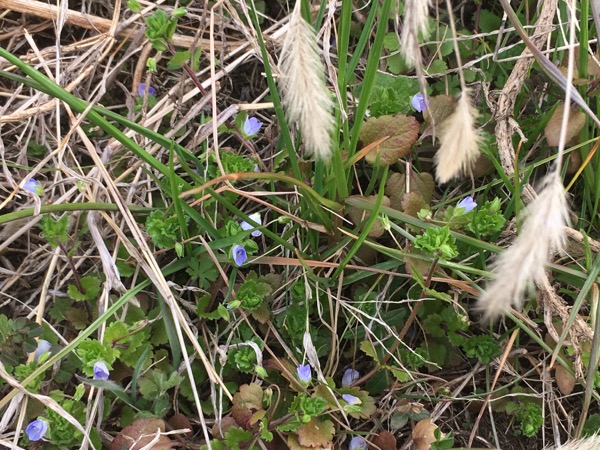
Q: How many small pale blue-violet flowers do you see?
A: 14